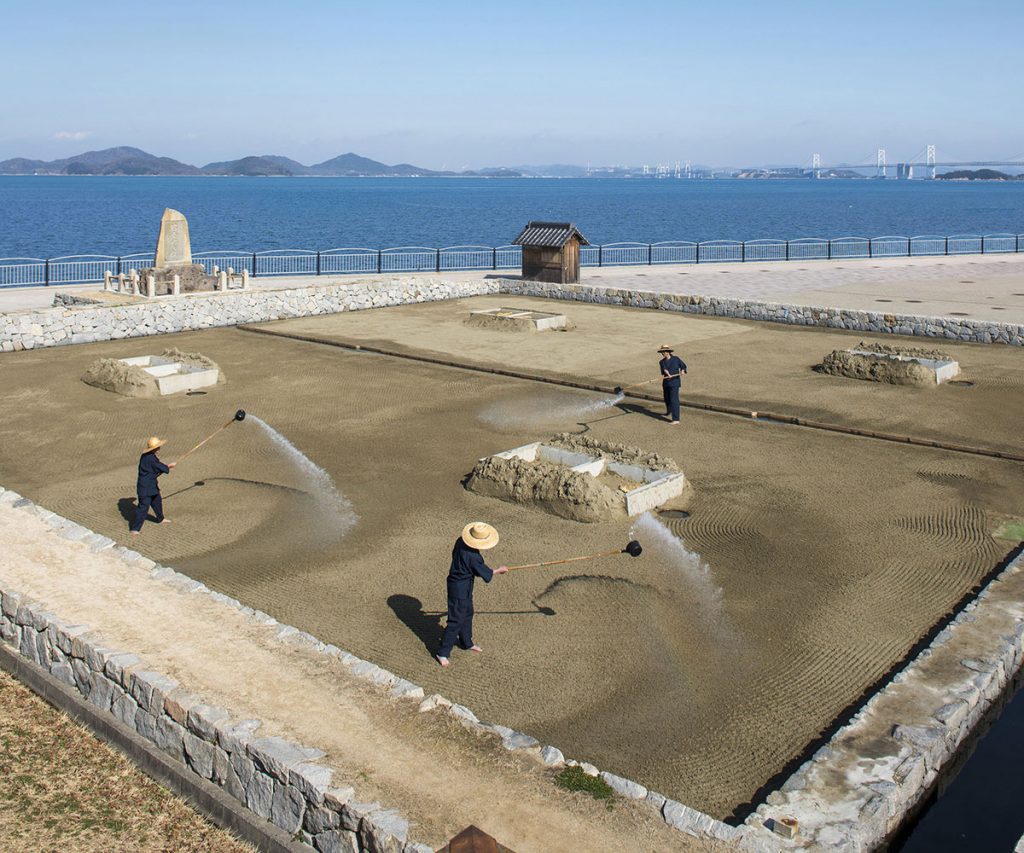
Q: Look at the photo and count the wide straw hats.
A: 3